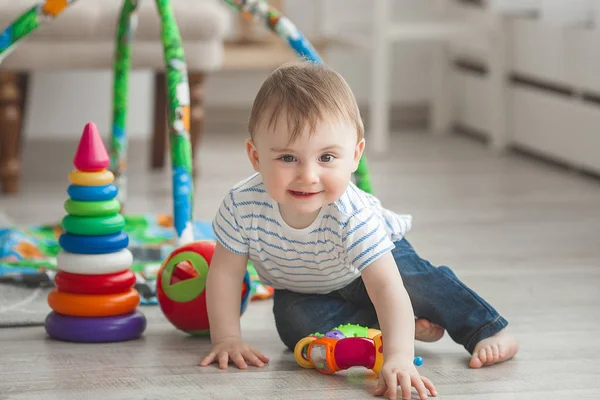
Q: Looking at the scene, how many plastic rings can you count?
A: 9